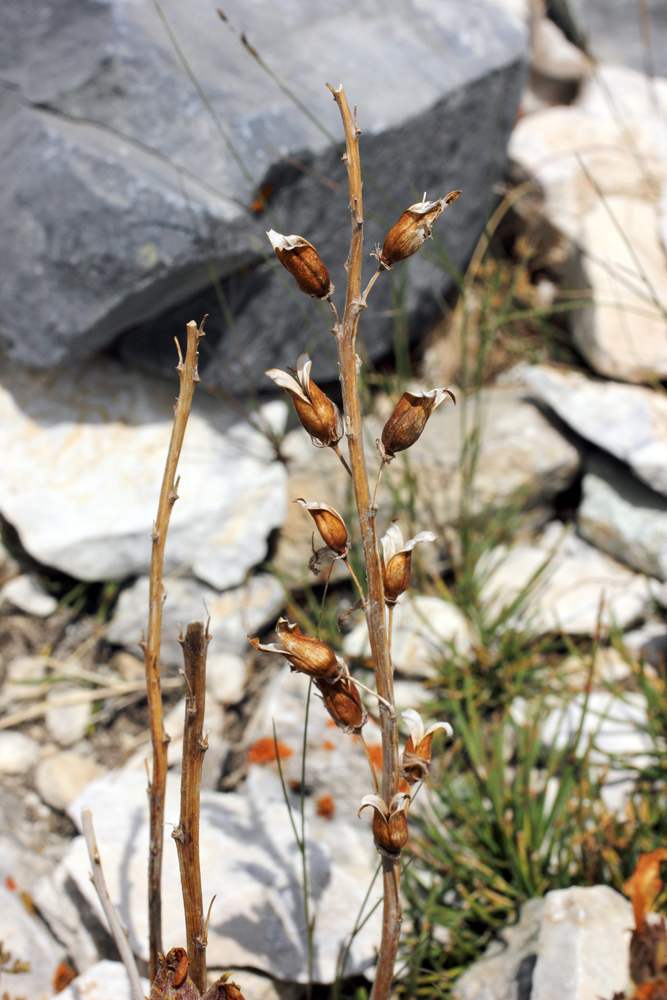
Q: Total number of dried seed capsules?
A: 10